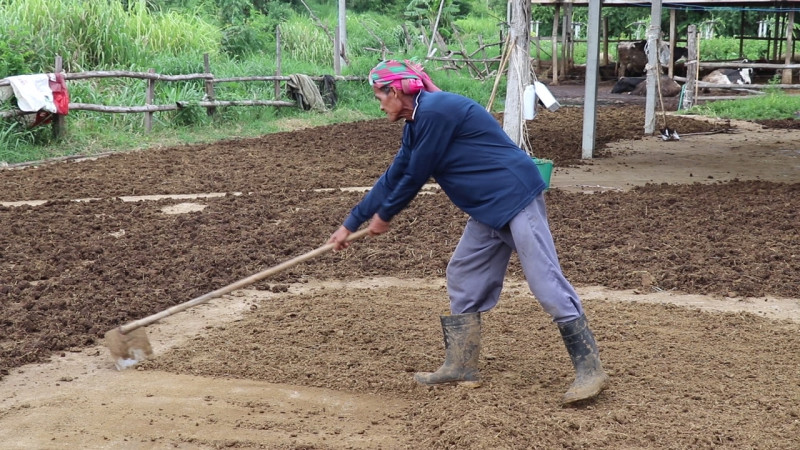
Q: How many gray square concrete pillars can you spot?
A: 2